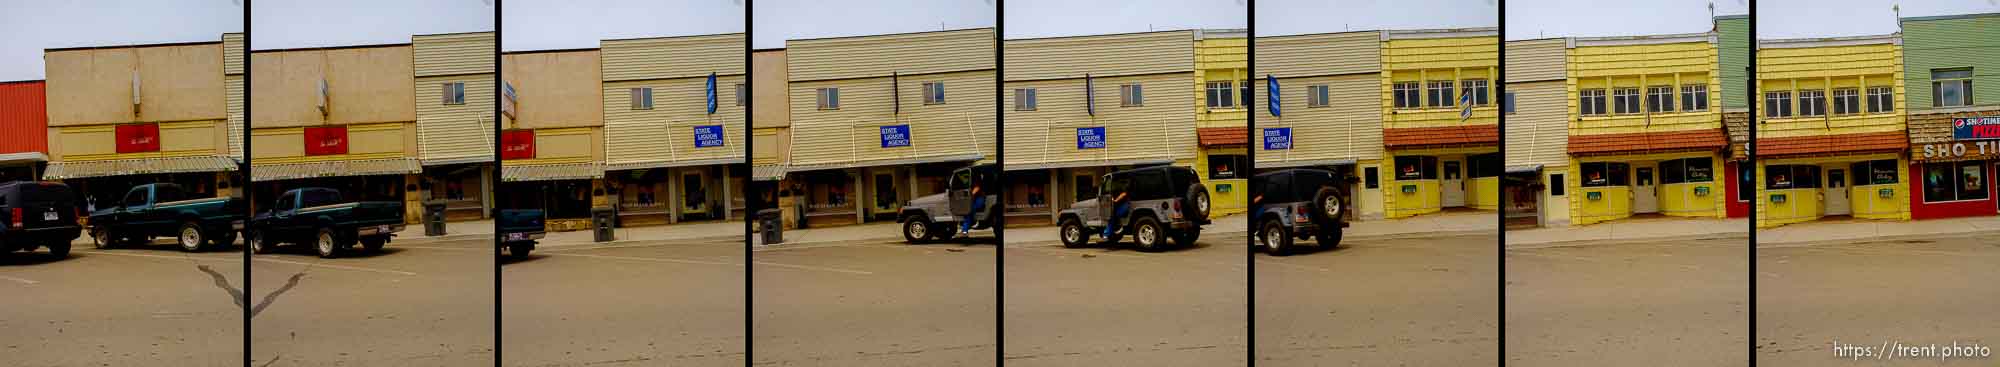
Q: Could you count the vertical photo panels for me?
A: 8